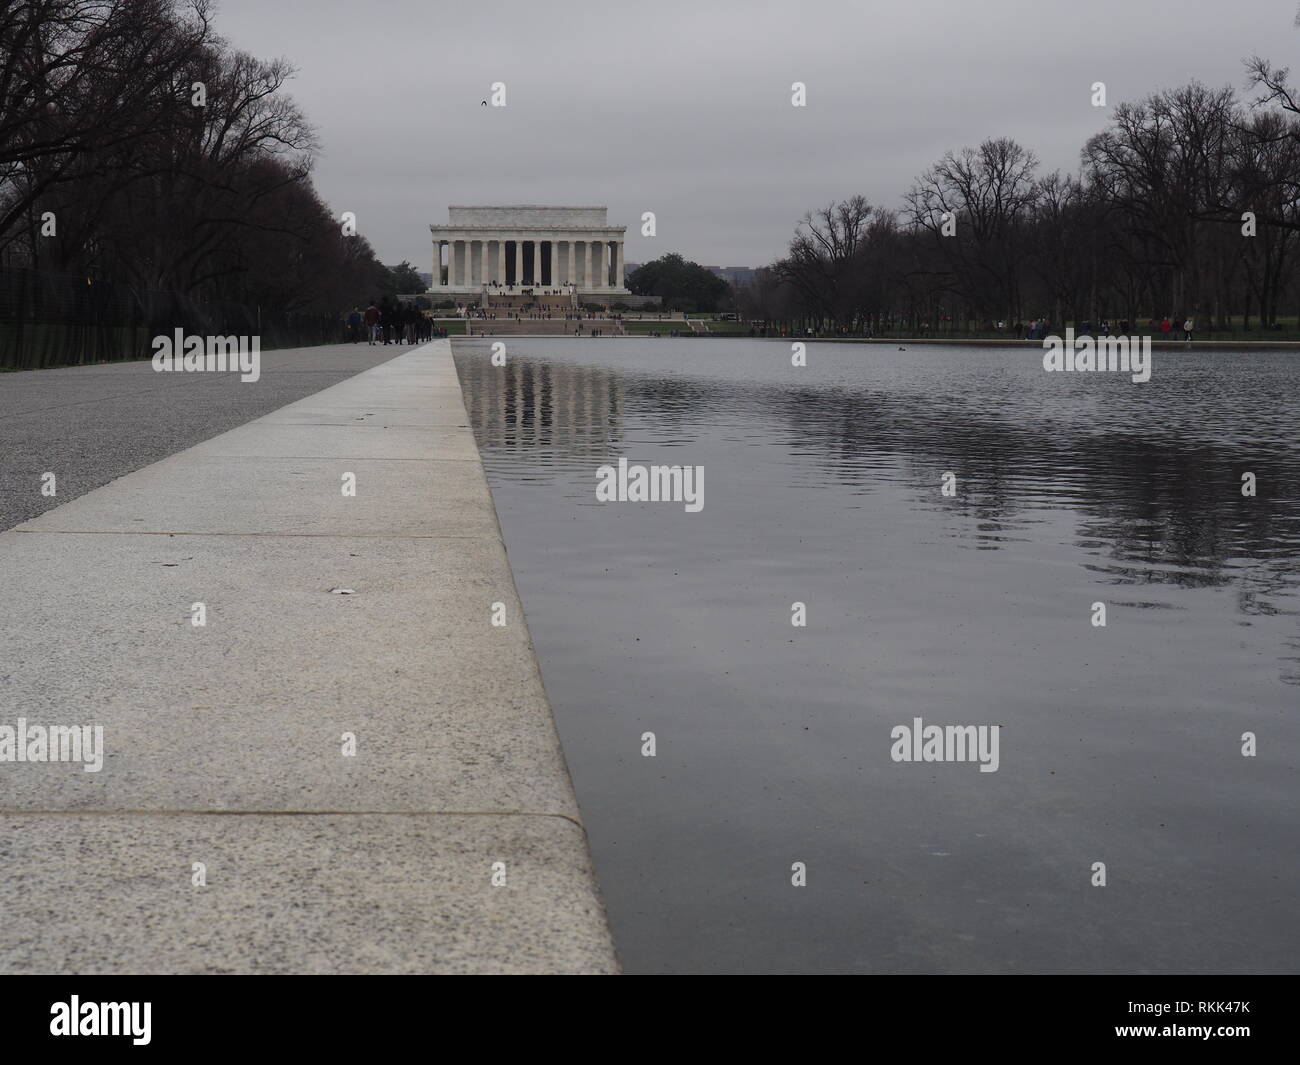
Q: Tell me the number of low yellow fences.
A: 0